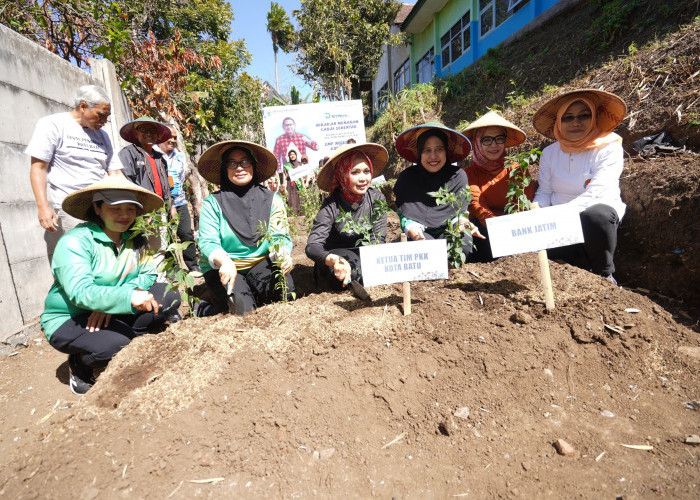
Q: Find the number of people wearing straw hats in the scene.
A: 7